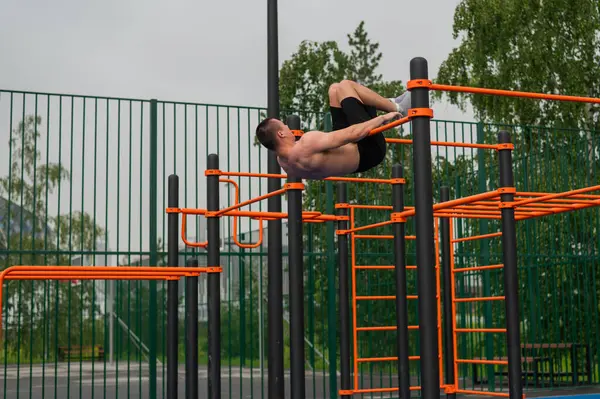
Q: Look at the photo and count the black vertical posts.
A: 10